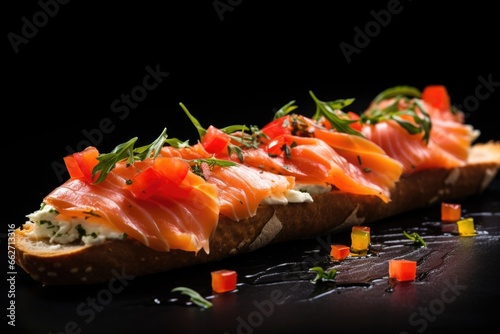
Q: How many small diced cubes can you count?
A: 6